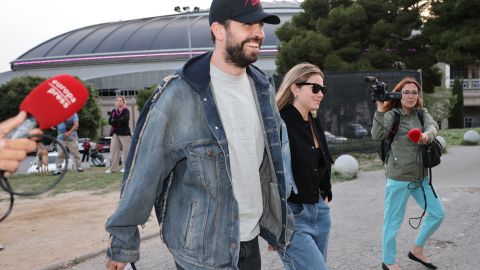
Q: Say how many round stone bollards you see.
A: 3